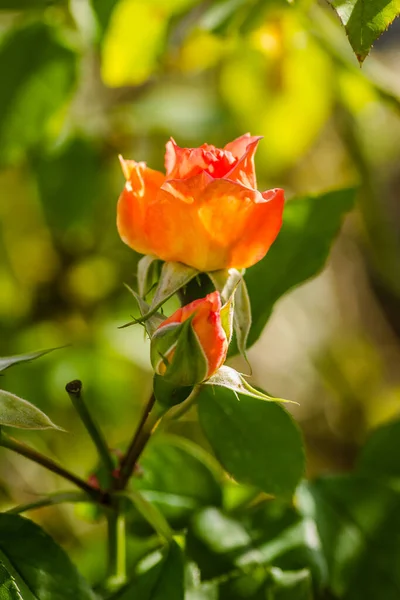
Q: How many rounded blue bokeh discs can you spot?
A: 0